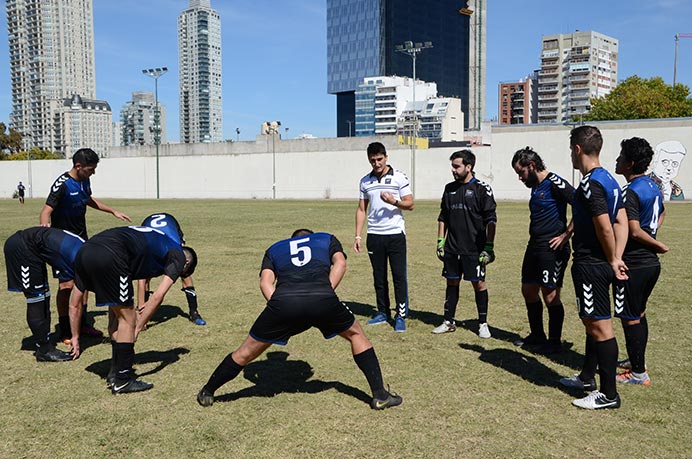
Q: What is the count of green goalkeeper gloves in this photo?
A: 2